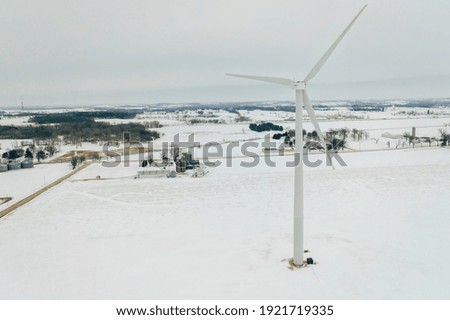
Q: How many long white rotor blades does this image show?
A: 3